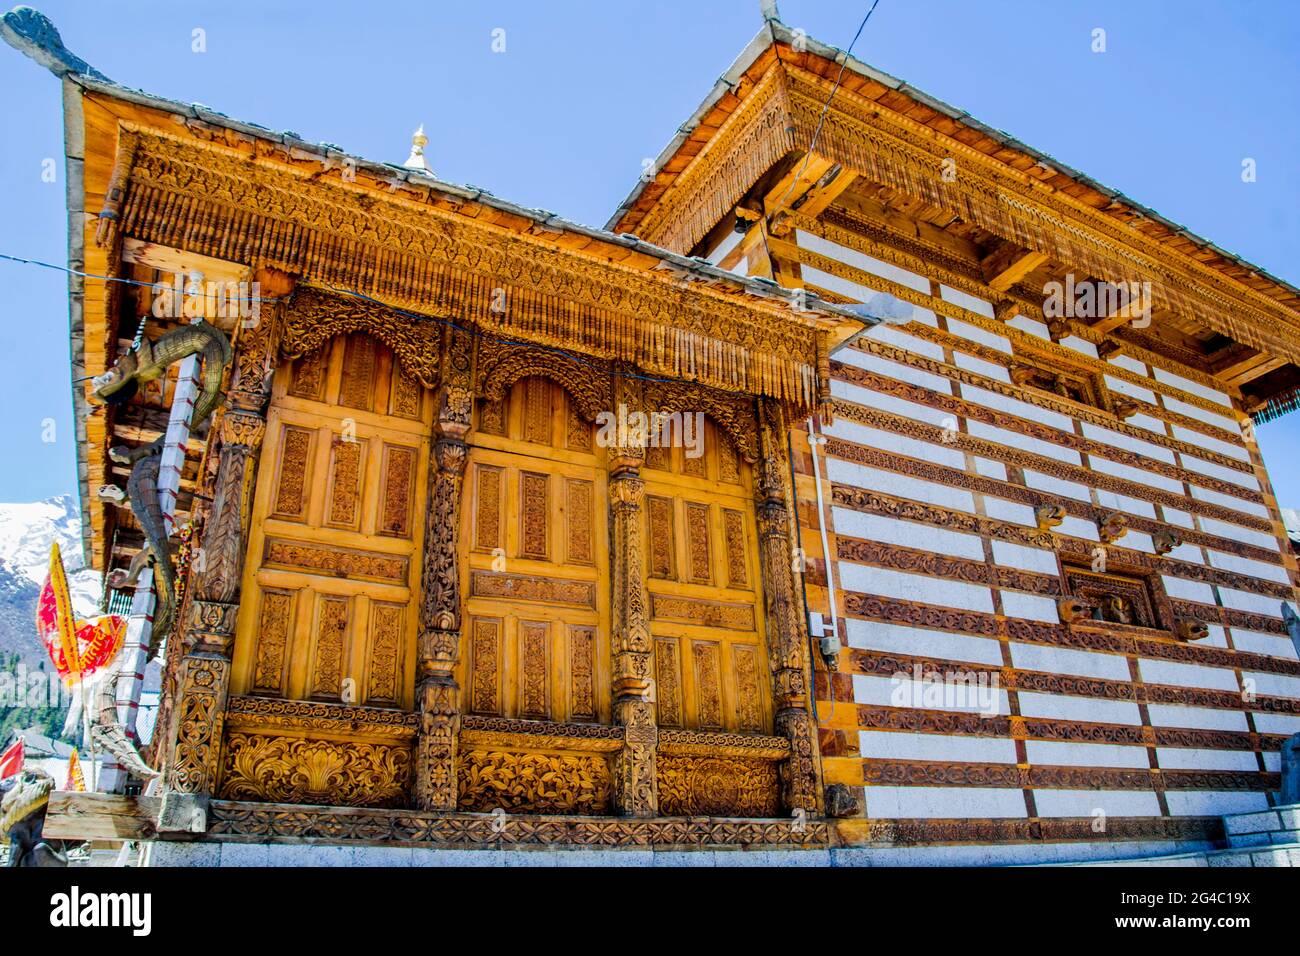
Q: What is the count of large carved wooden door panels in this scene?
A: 3